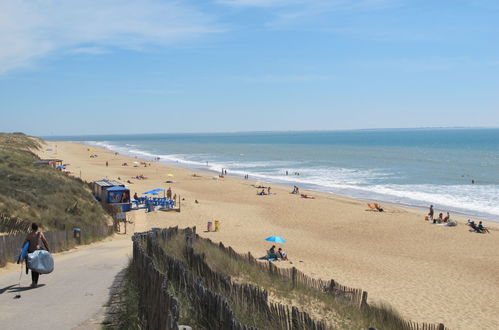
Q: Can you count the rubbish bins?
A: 2